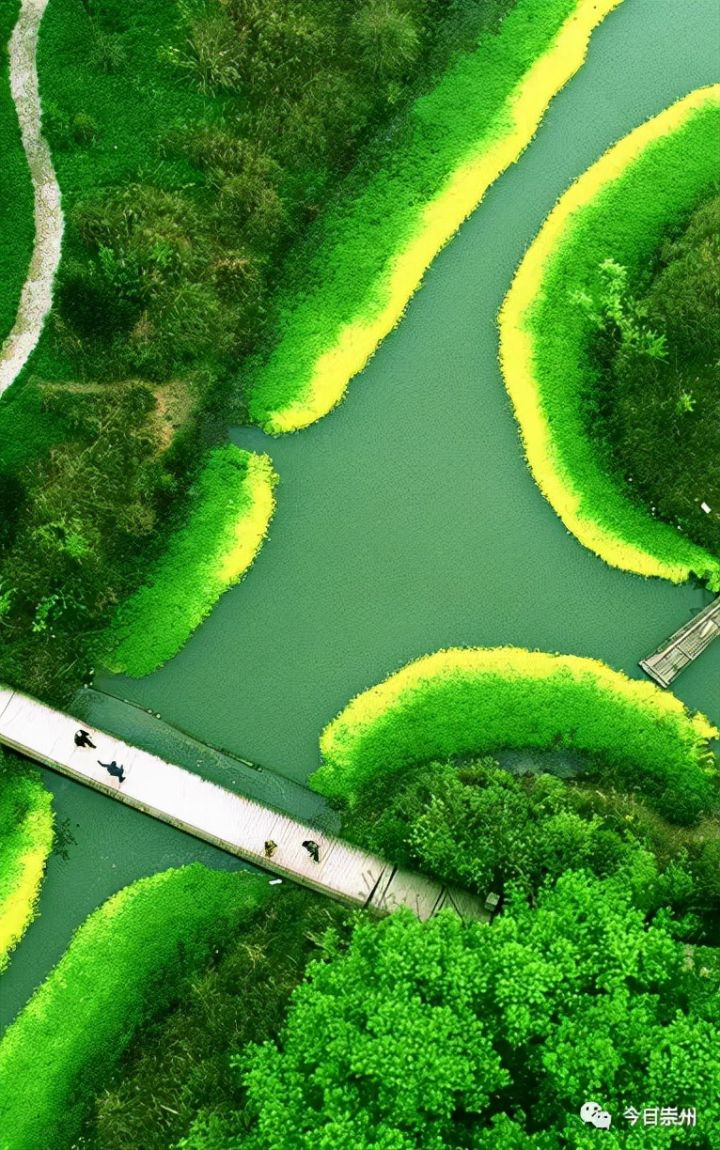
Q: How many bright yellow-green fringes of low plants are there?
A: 6